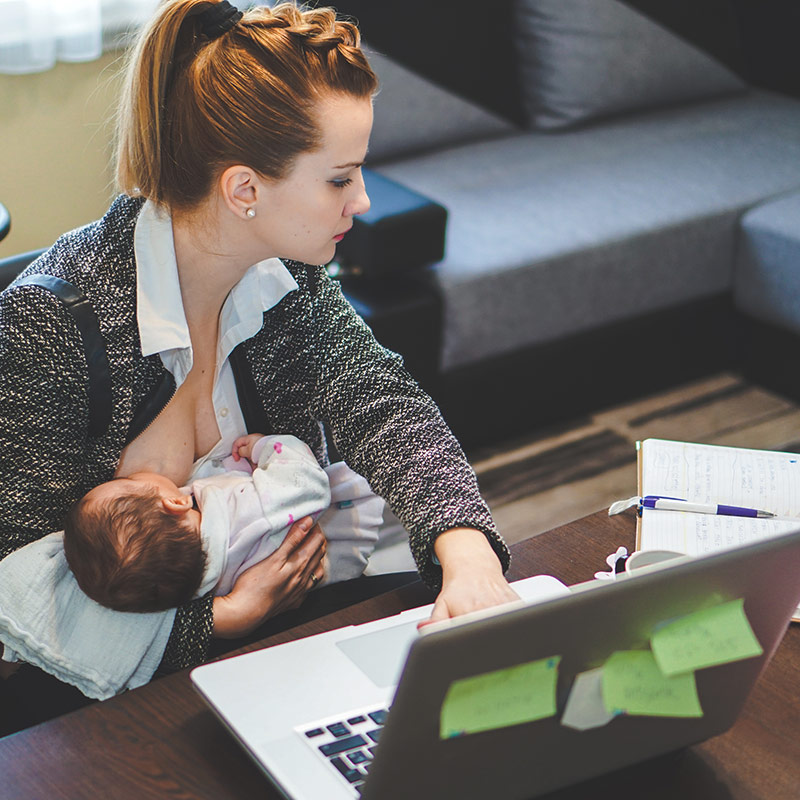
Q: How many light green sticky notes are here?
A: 3